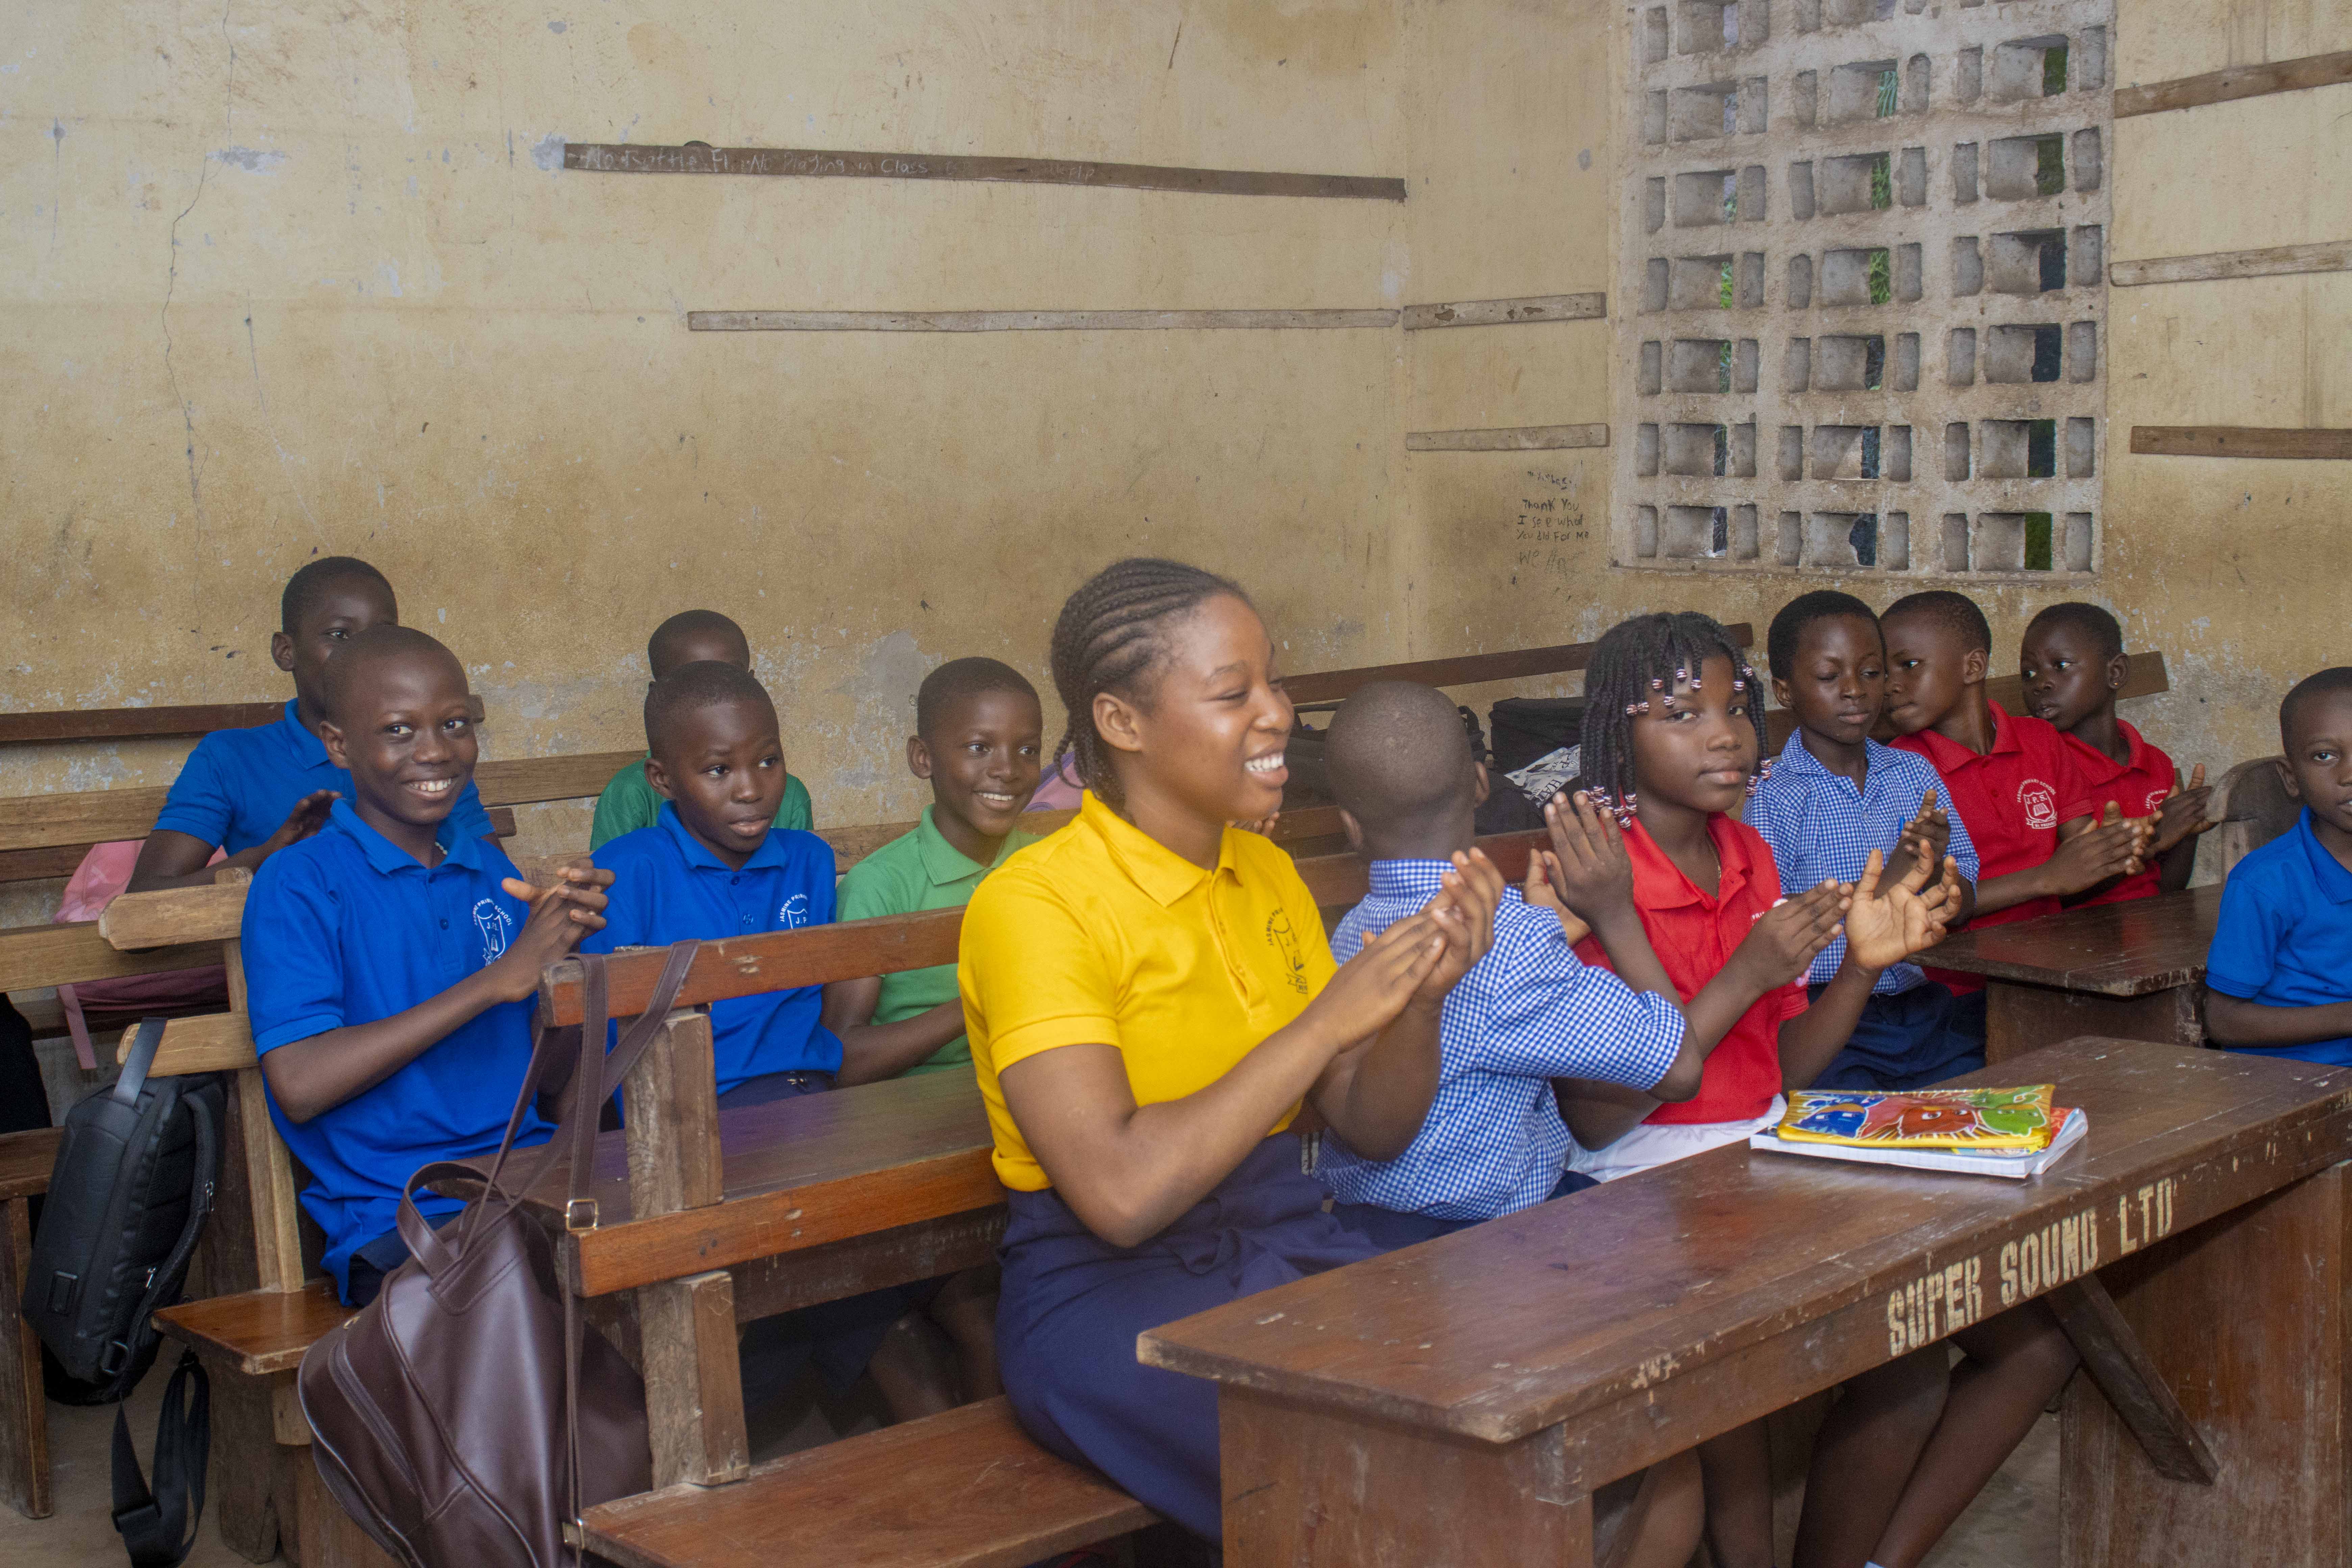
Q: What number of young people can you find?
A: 12